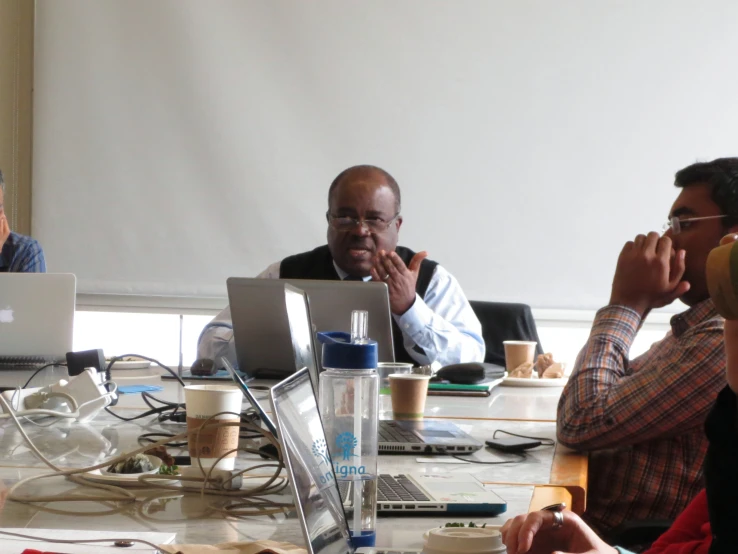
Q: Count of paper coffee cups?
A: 4